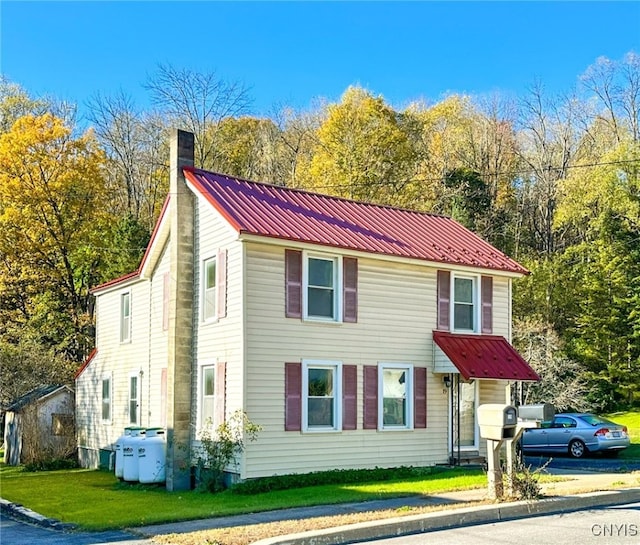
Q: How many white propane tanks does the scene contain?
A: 3